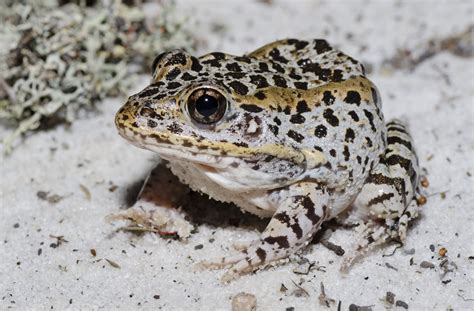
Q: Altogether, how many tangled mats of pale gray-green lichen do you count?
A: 1